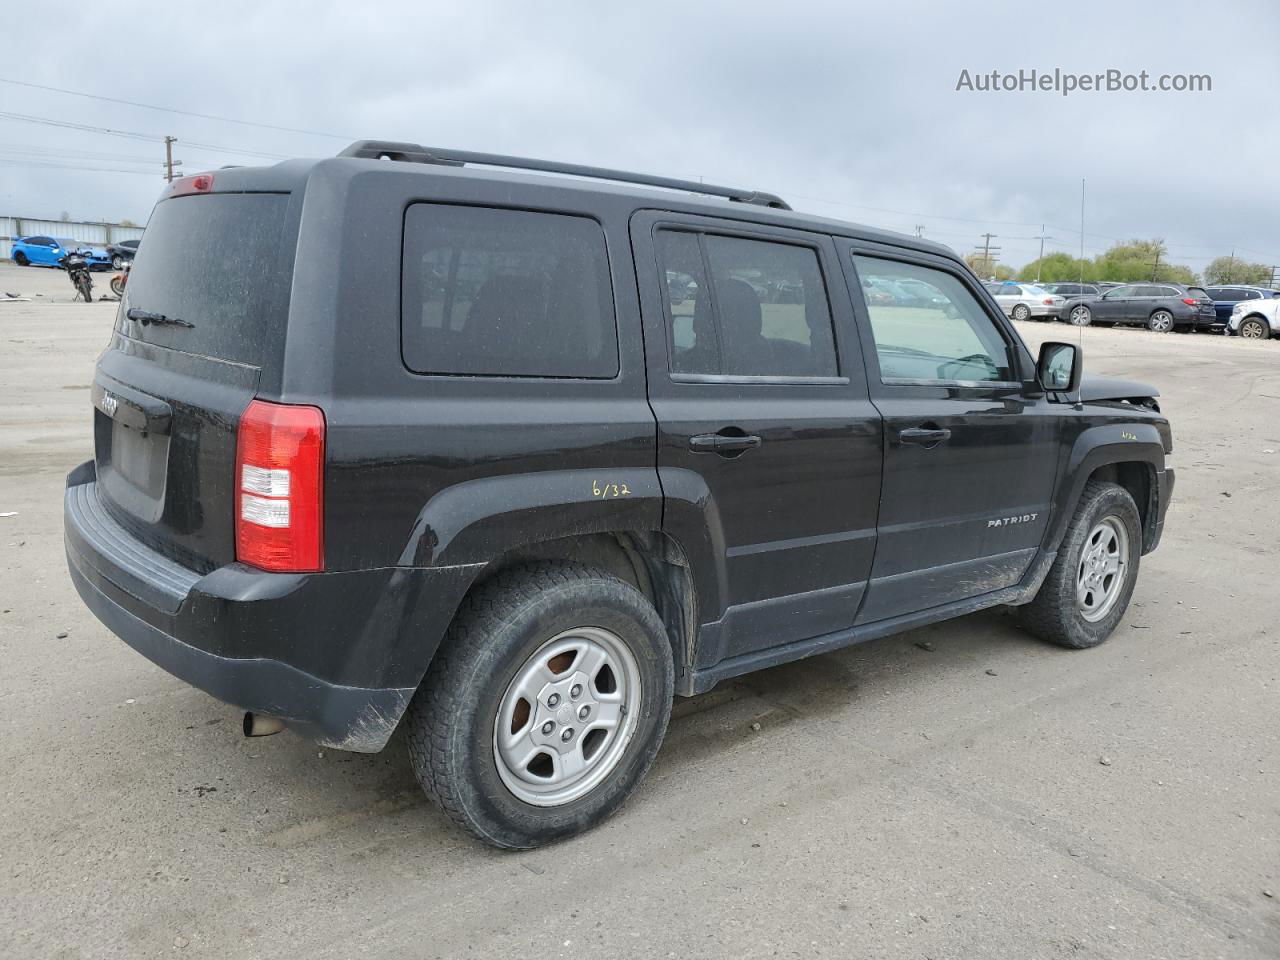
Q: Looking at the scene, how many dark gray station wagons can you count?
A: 1